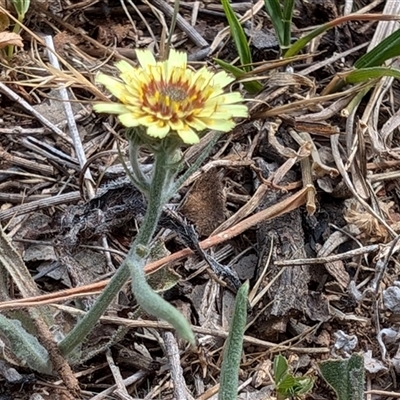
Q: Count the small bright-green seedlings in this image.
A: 1